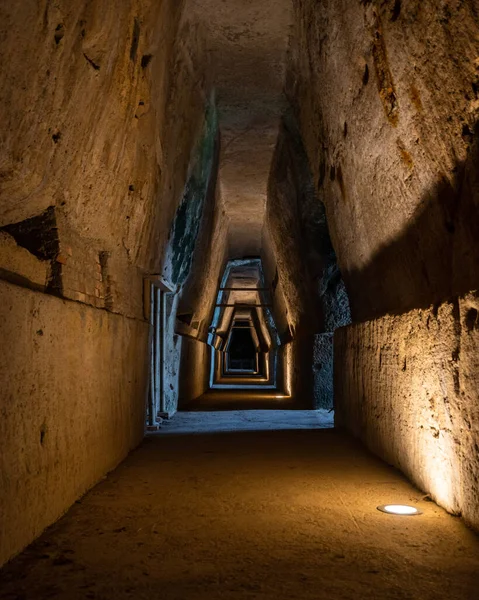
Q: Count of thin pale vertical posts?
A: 3